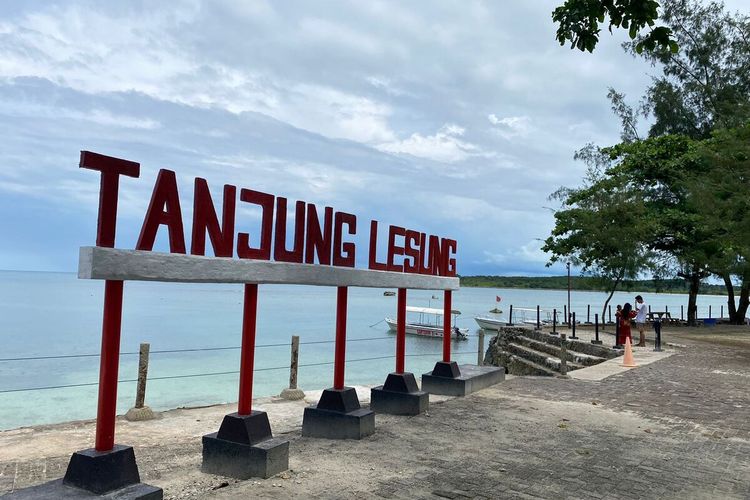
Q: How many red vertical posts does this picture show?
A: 5